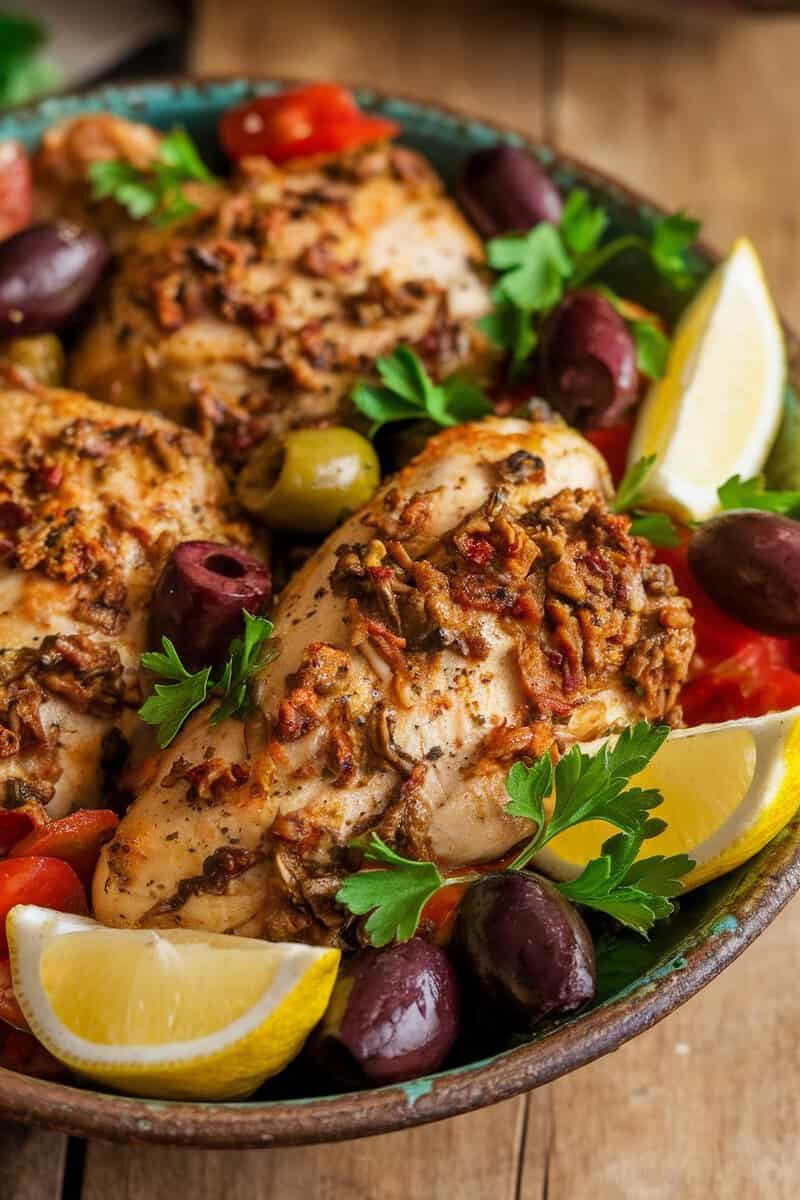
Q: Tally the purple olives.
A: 7